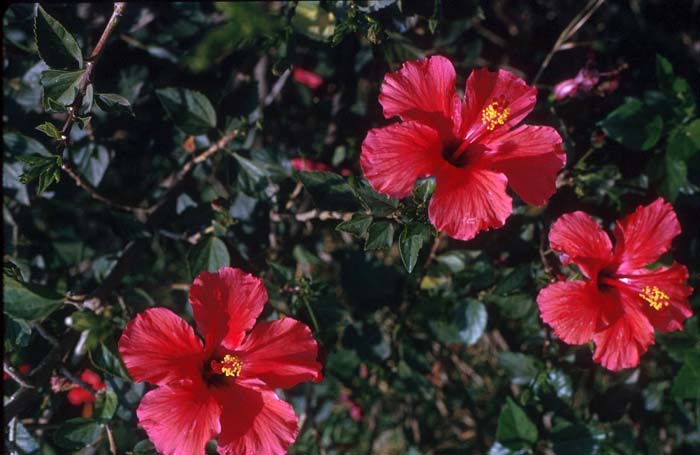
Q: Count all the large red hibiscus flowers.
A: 3